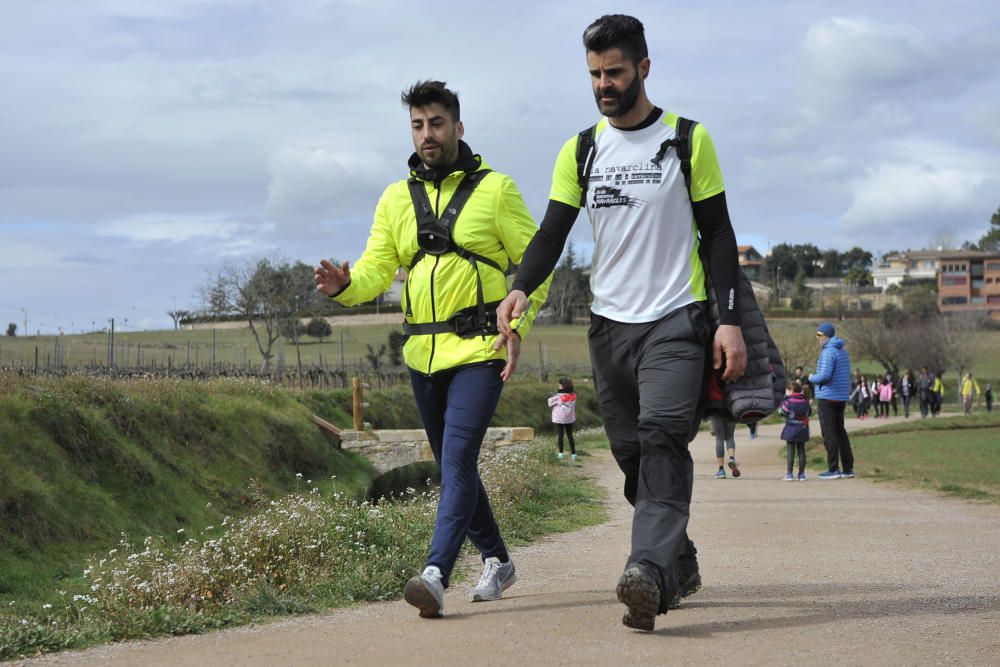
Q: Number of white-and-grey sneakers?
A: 2